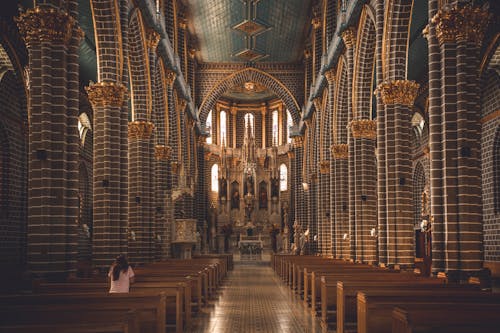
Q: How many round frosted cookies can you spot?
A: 0